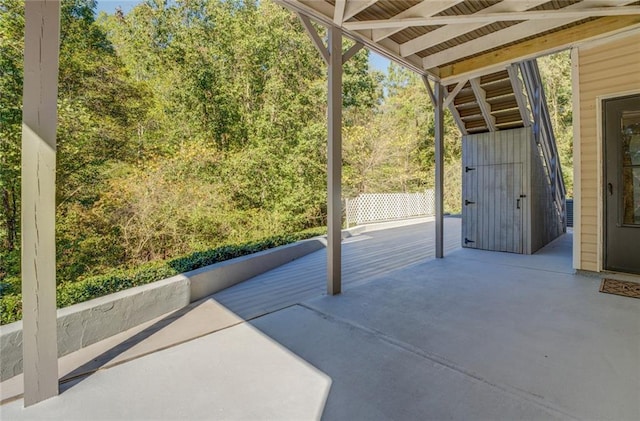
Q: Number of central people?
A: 0